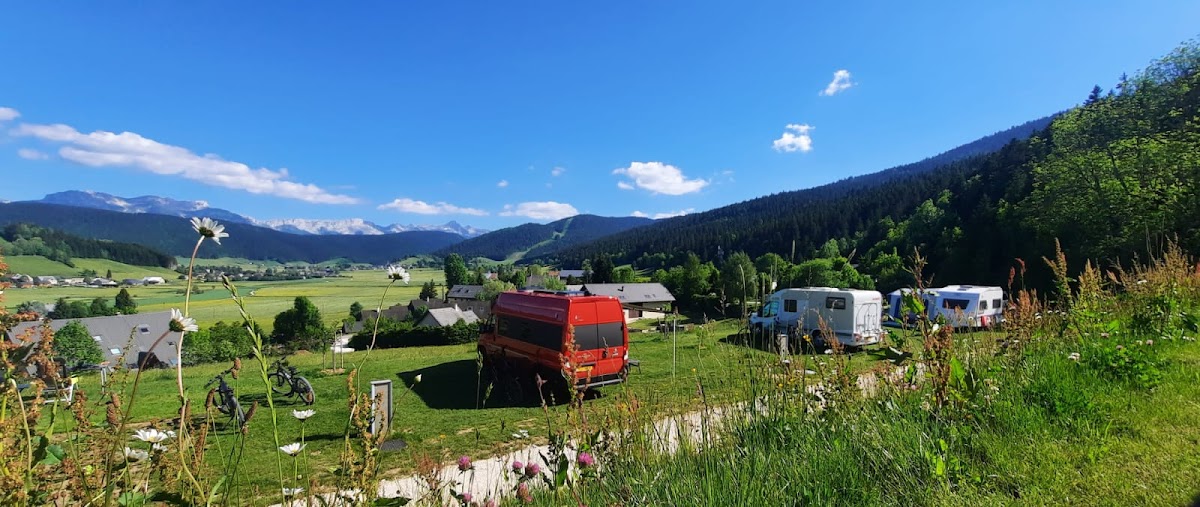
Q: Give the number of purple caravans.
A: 0